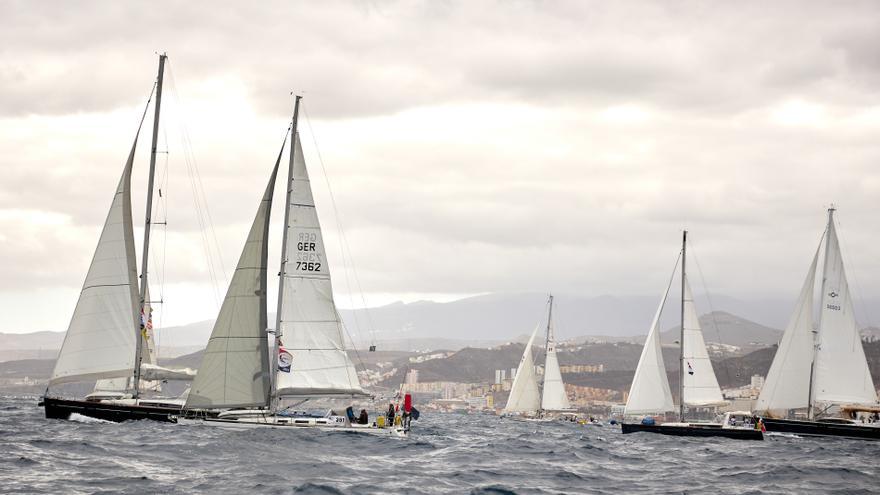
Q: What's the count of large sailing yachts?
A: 5